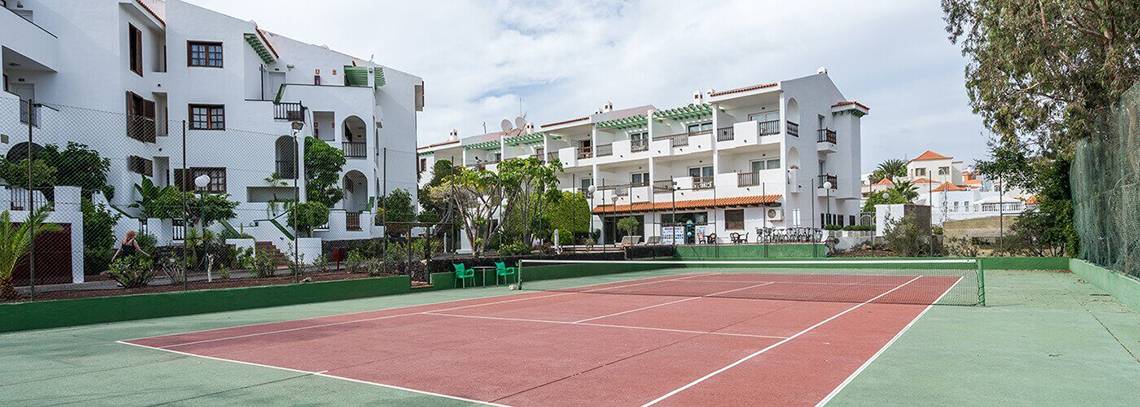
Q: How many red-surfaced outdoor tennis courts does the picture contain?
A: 1